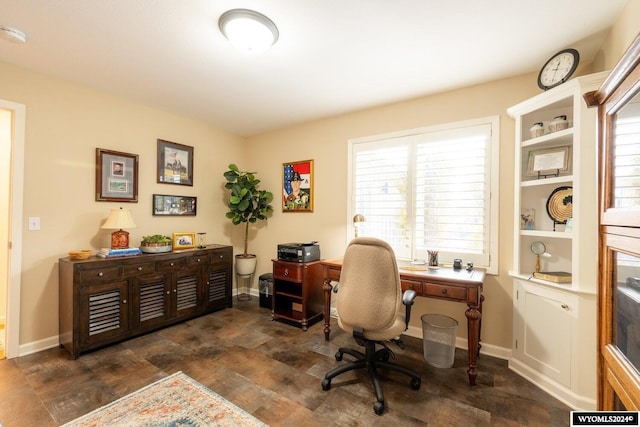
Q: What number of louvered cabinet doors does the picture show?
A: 4